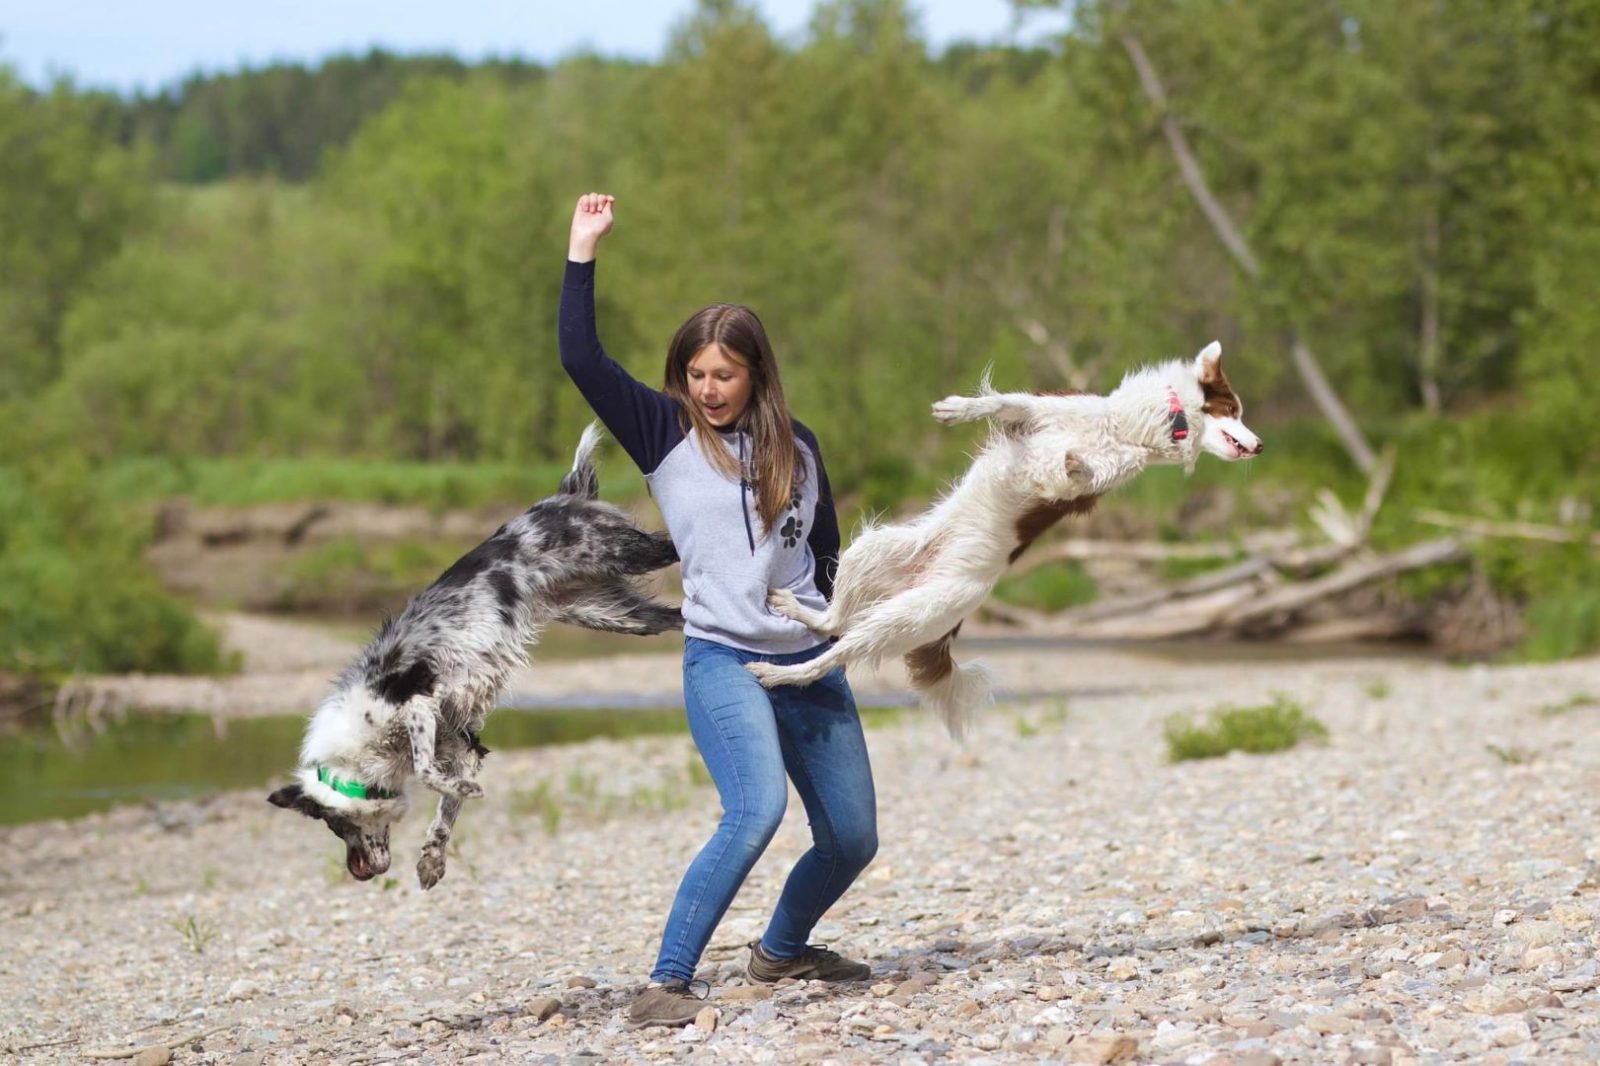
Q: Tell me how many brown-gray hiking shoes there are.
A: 2